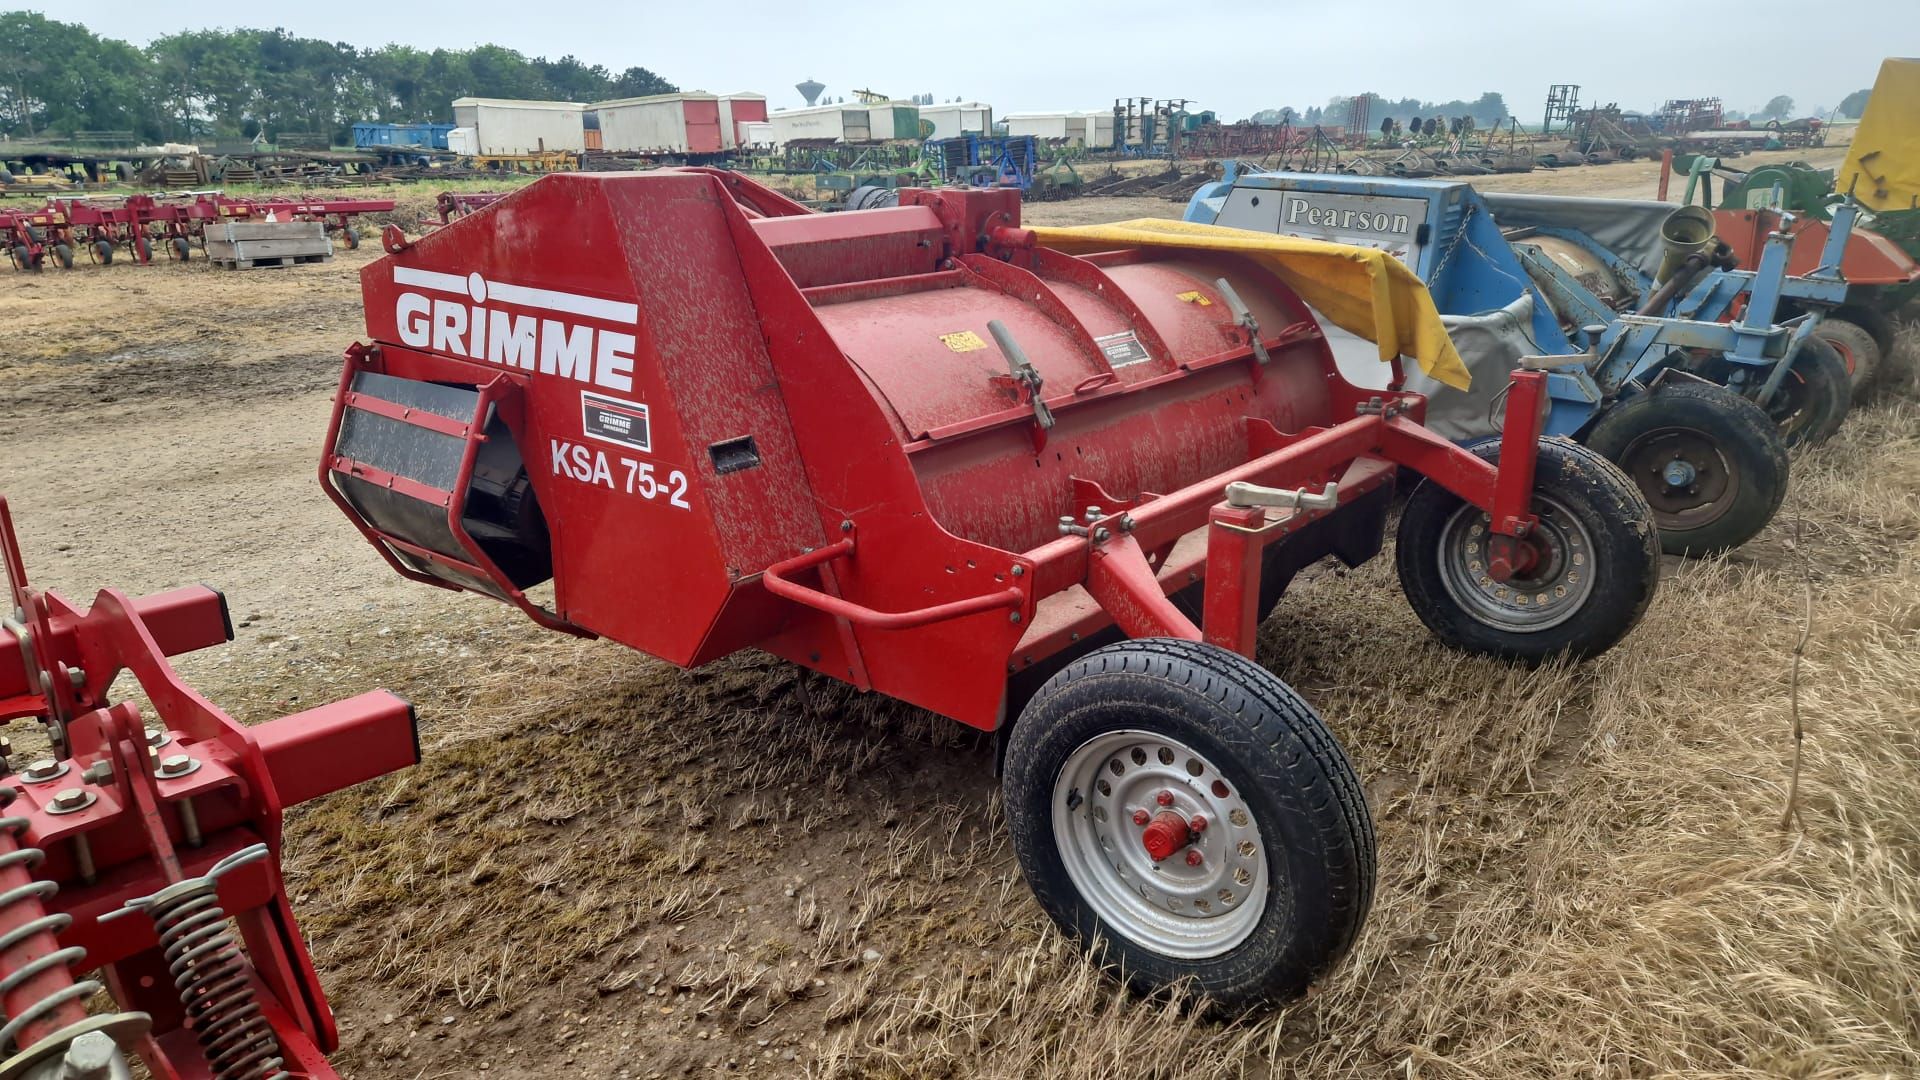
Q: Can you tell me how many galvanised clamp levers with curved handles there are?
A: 2